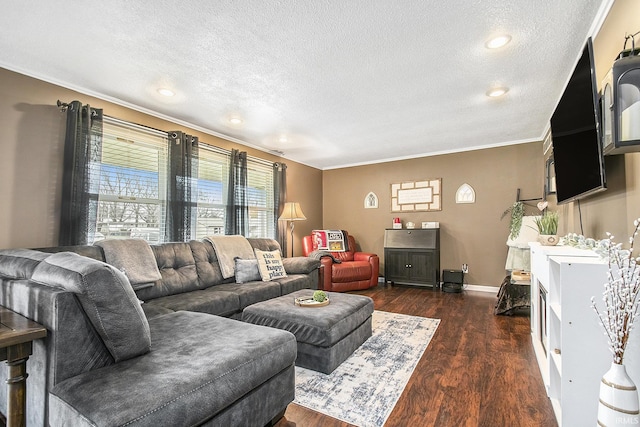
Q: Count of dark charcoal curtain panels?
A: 4